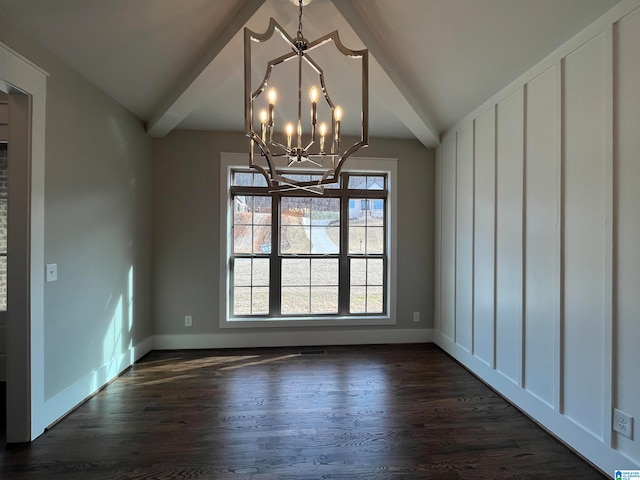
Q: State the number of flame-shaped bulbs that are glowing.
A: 6